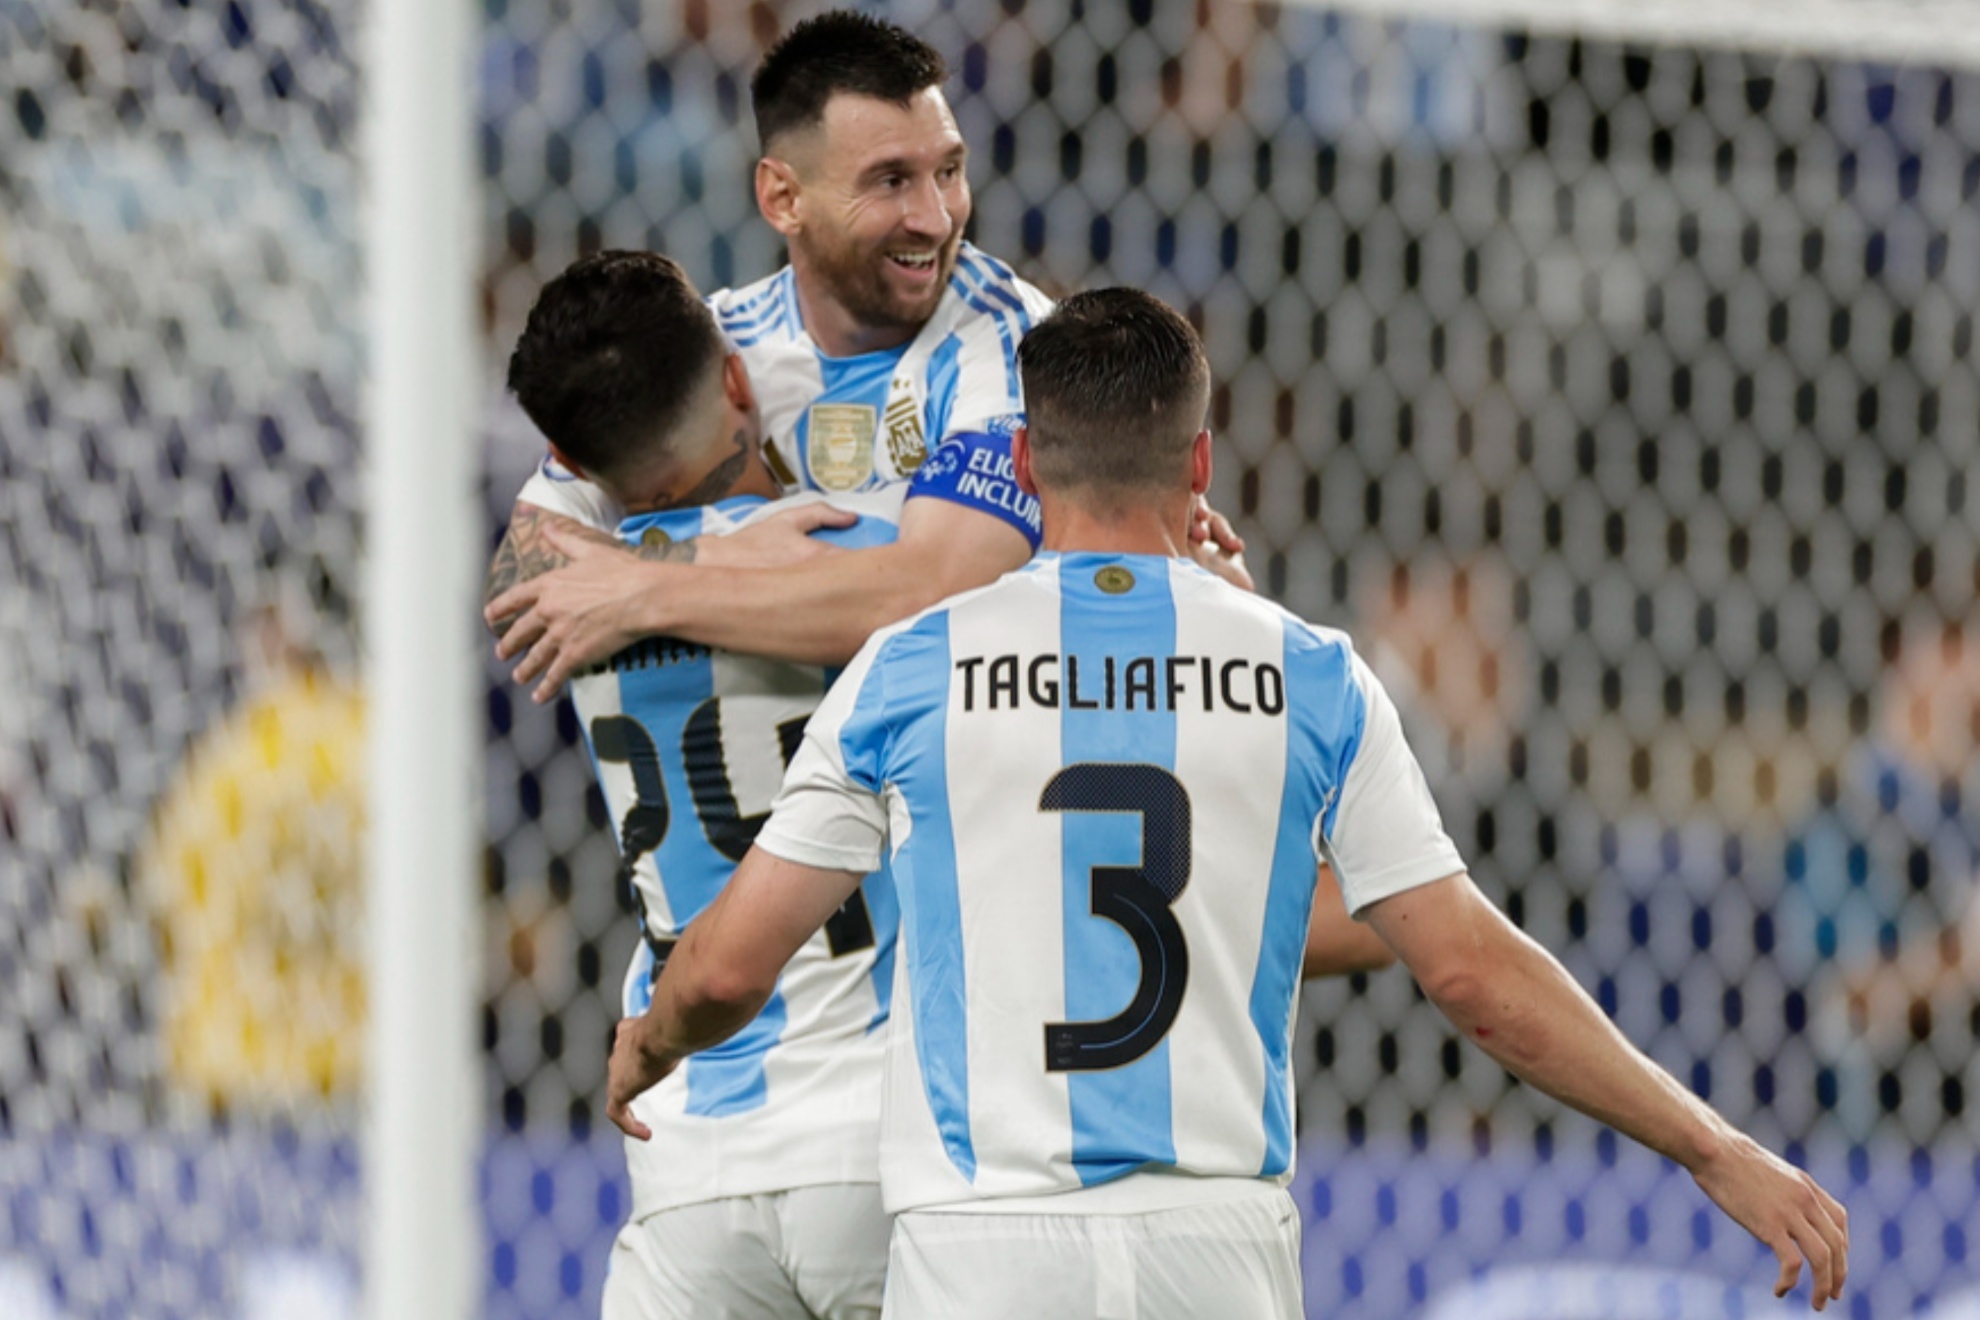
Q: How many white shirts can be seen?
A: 3